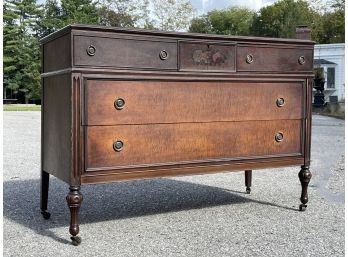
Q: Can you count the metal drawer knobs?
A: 8